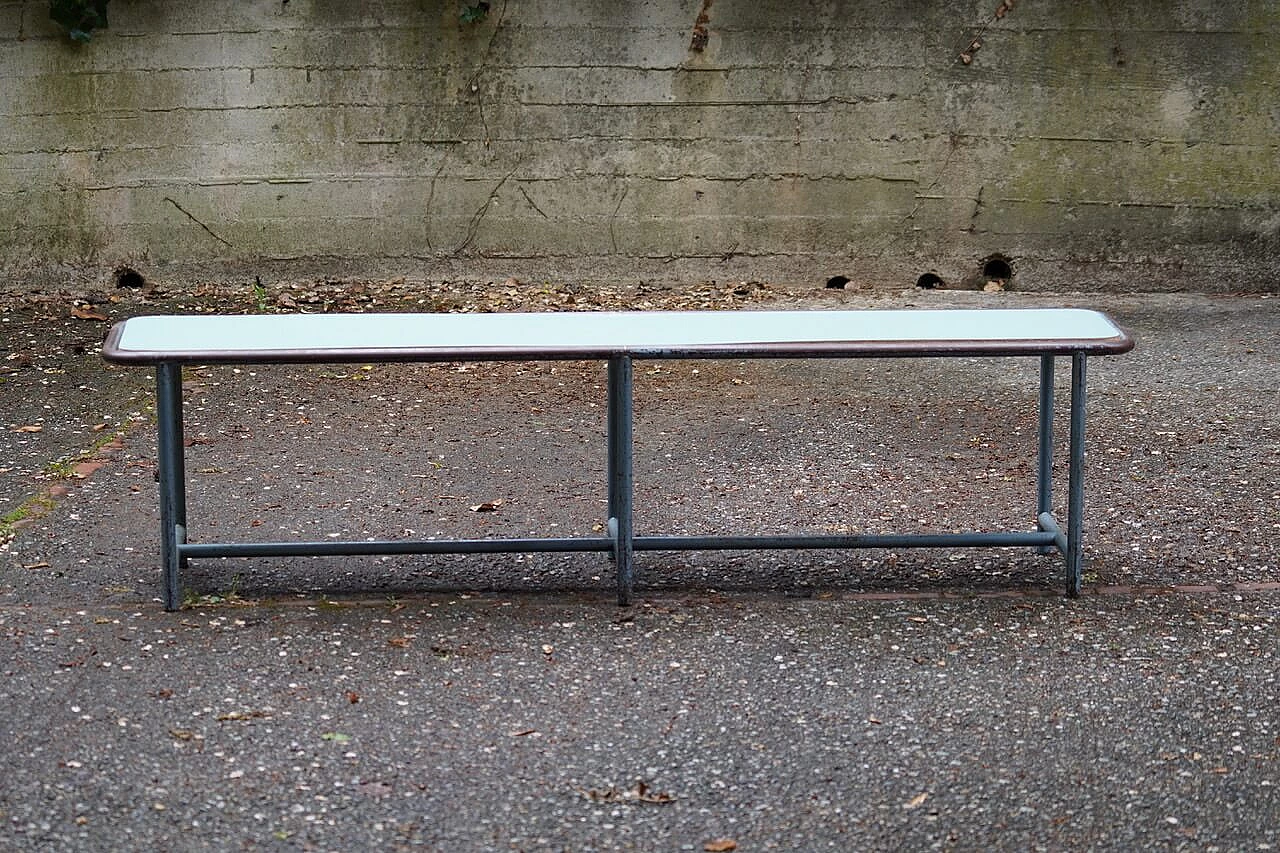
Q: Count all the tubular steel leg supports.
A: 6